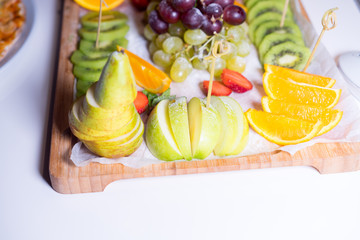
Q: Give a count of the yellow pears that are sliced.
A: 1